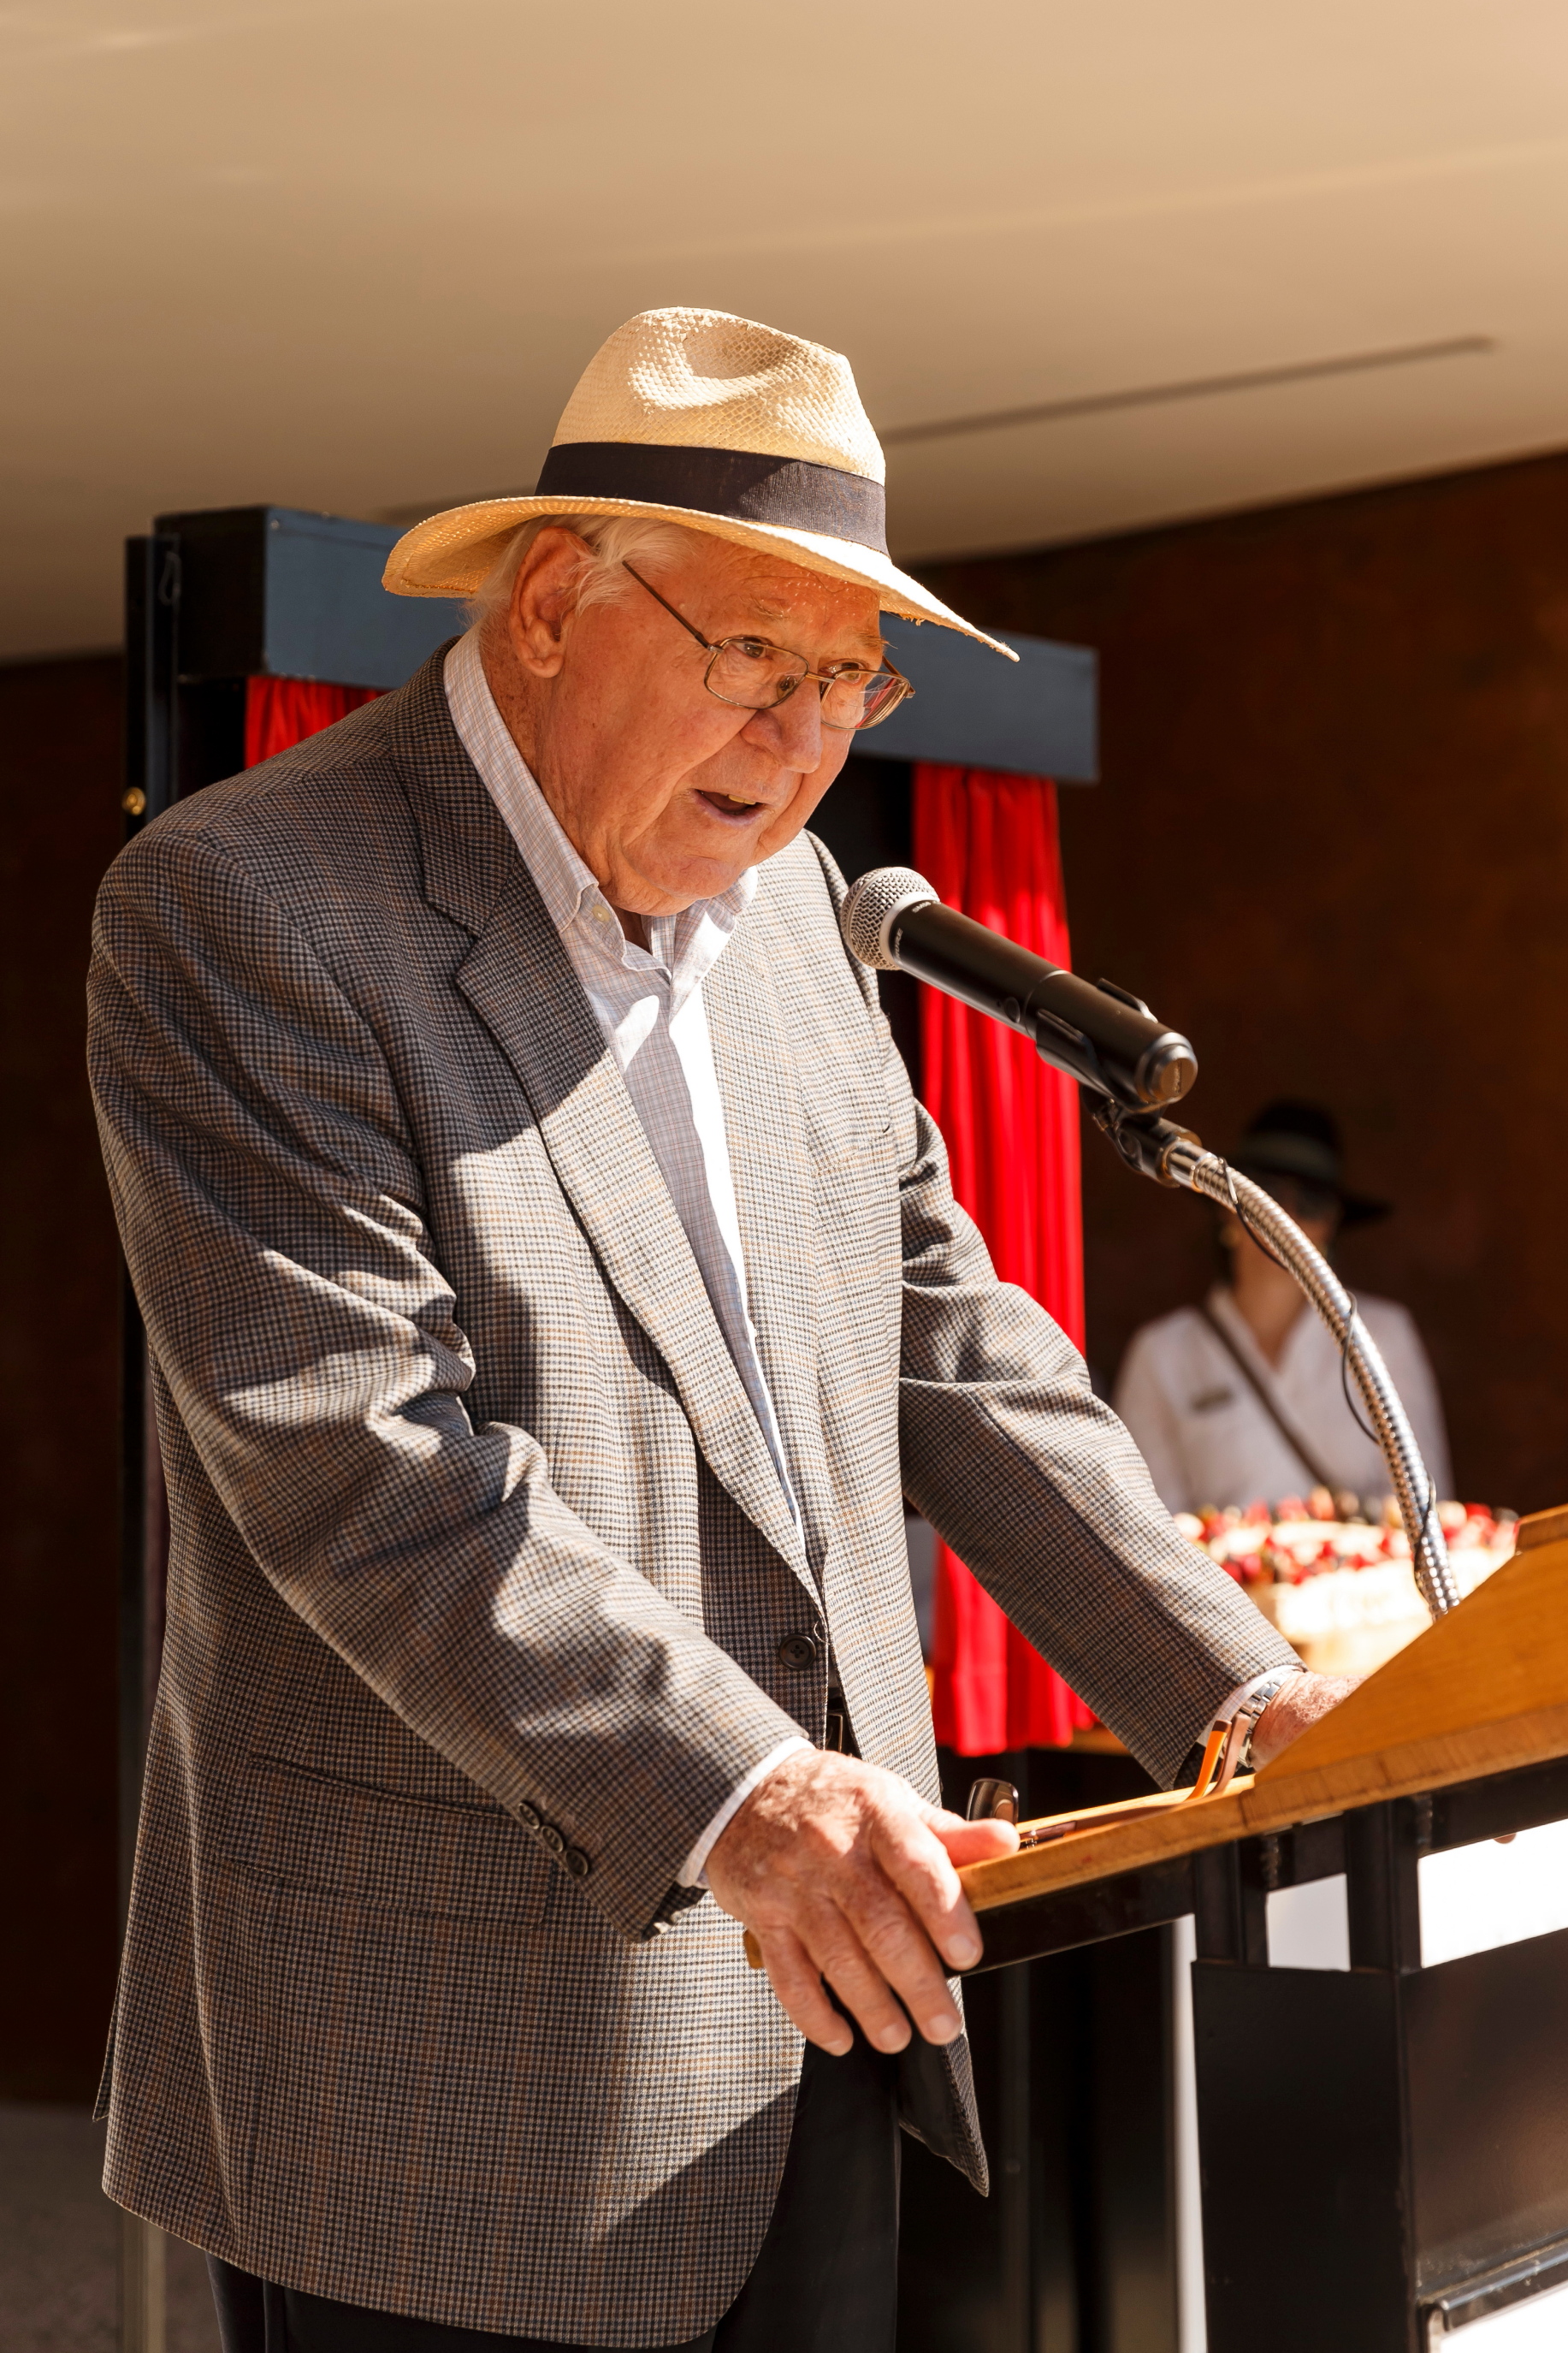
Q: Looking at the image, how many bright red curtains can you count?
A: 2